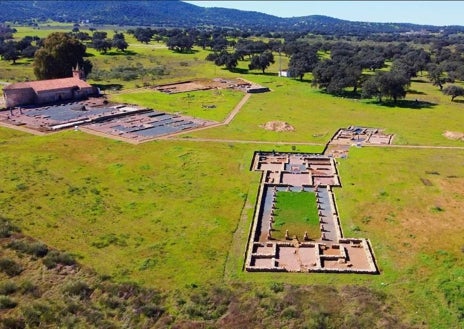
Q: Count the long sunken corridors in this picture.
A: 2